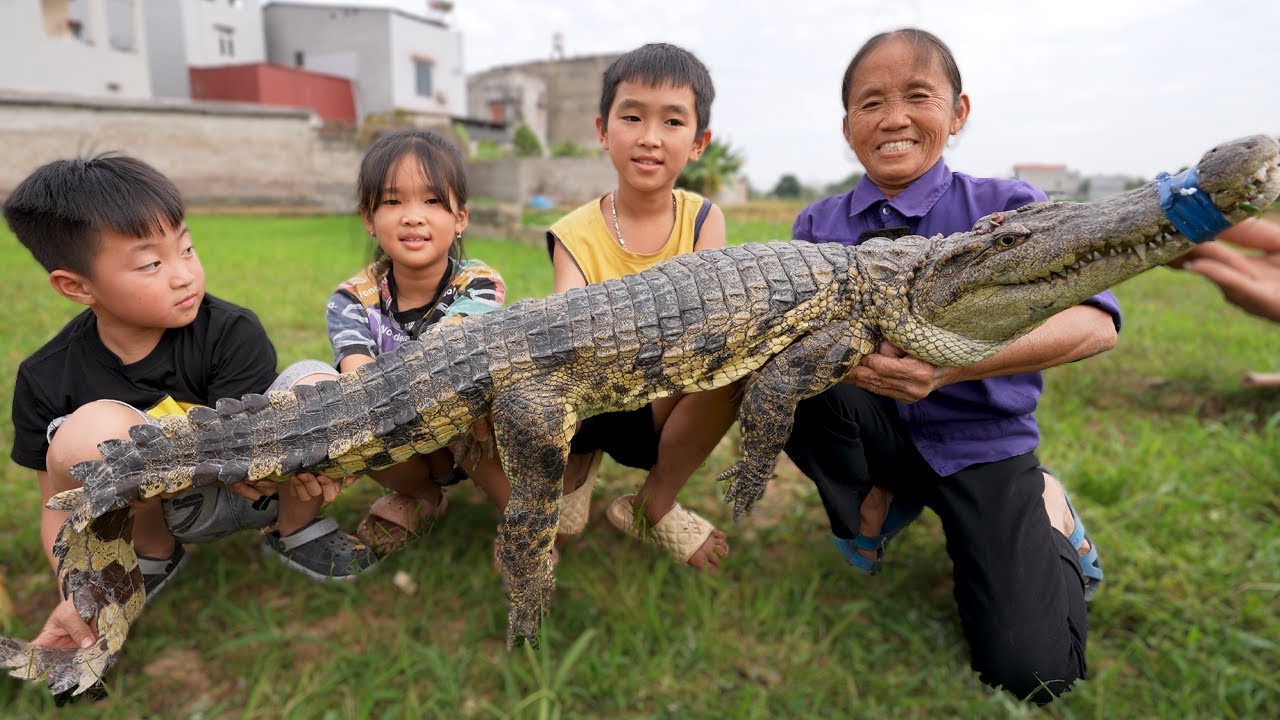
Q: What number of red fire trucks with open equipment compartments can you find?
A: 0